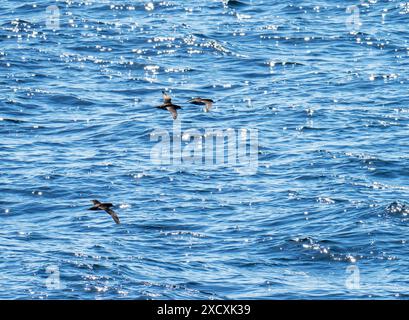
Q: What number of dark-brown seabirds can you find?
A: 3